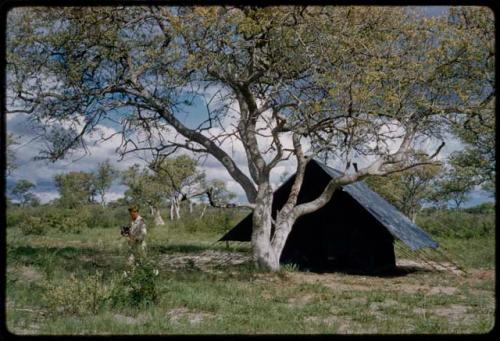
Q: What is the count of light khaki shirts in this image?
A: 1